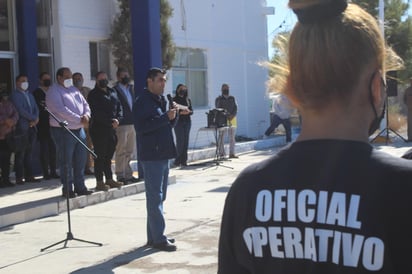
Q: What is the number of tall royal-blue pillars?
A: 2